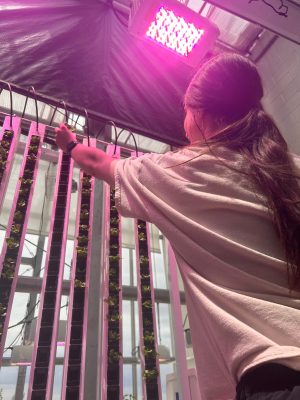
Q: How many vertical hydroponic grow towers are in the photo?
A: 6